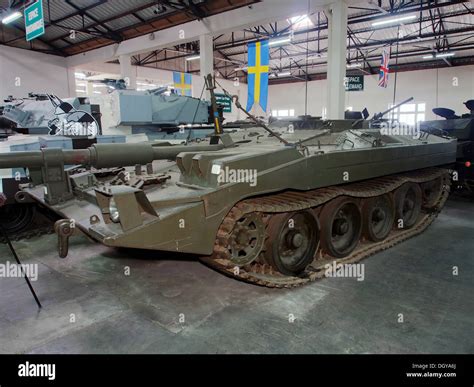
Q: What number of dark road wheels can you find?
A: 4